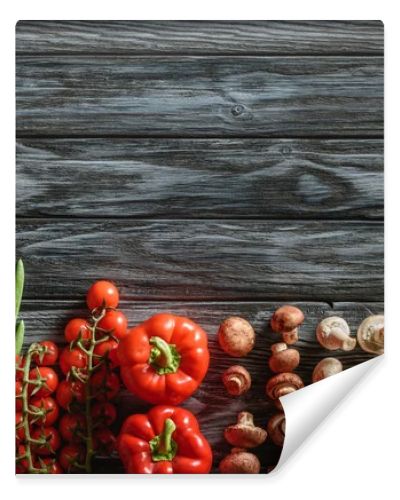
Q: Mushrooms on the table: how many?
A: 11